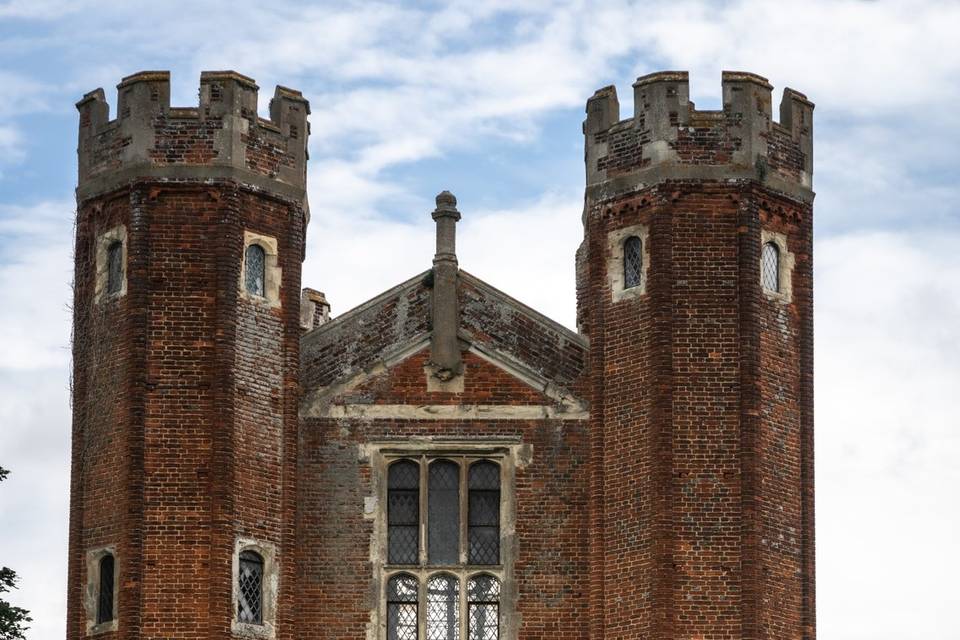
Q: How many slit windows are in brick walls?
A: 6